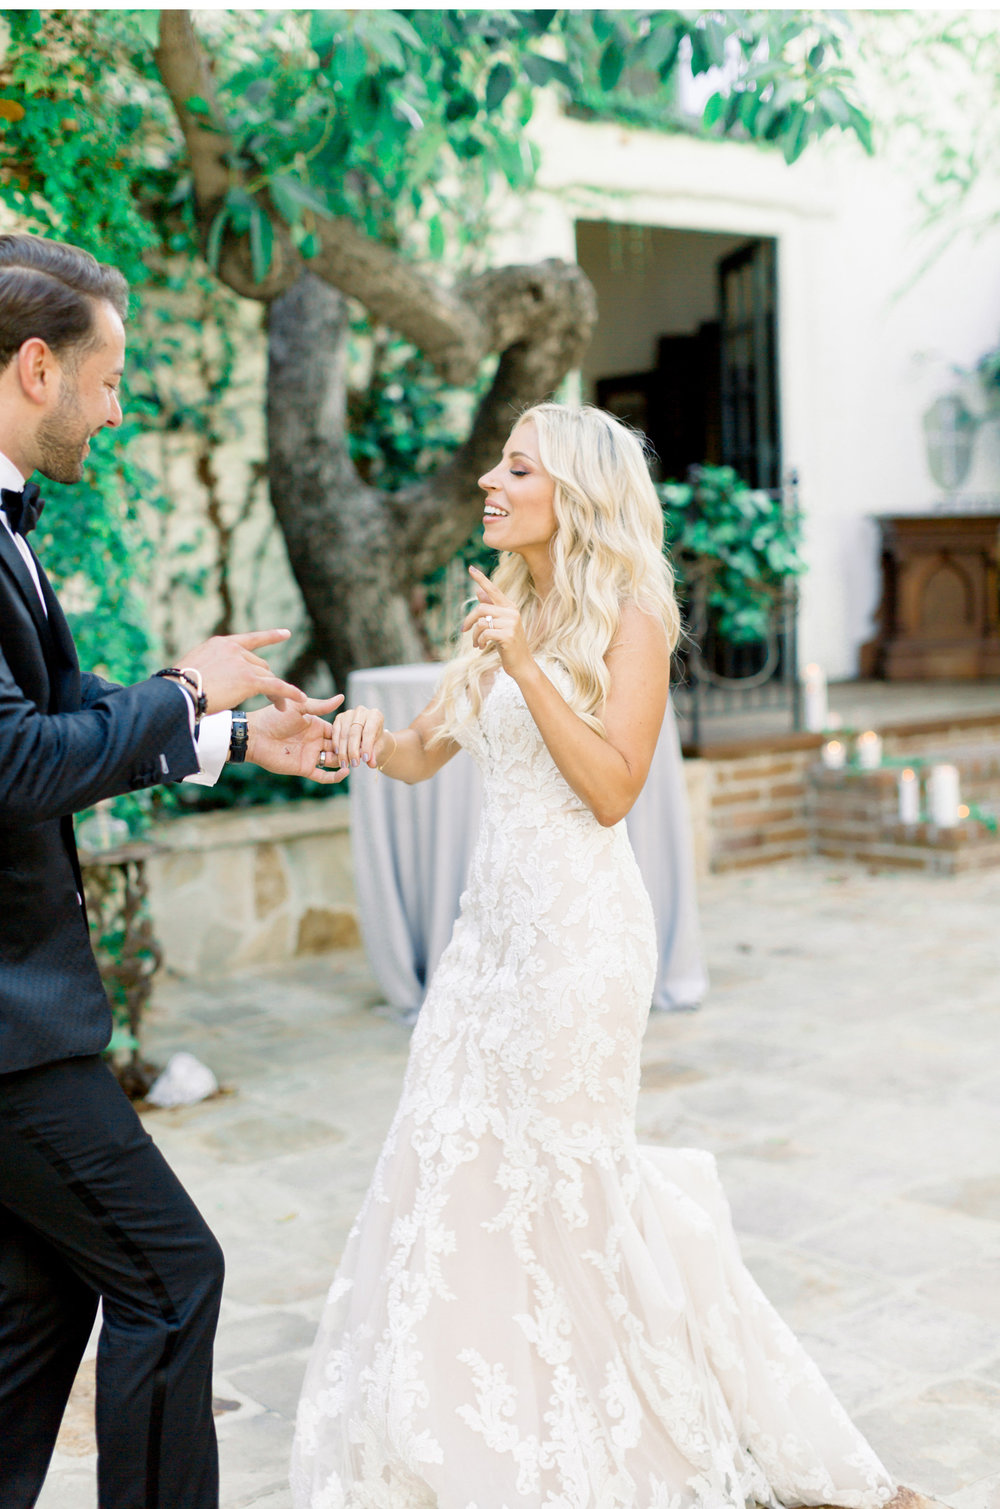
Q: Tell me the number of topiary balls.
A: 0